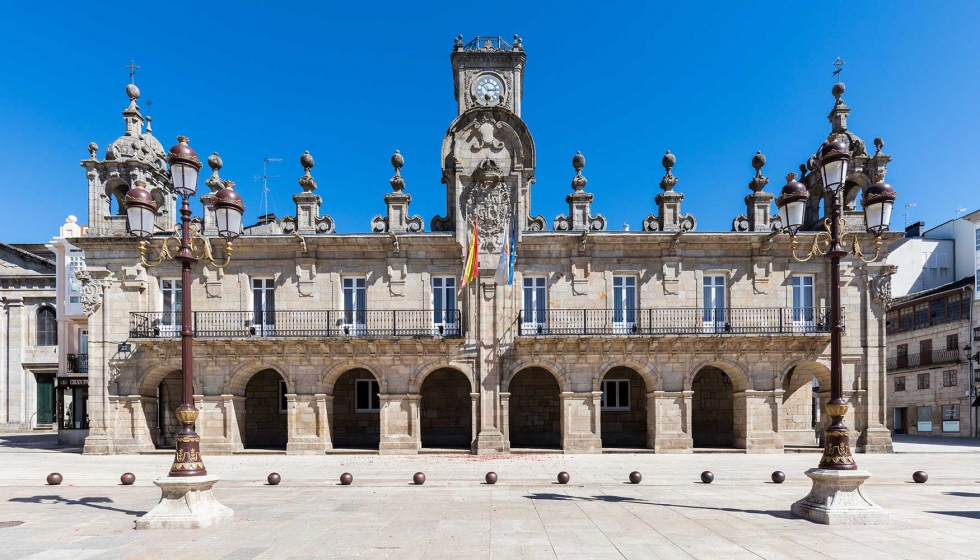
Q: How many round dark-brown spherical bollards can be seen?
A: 11